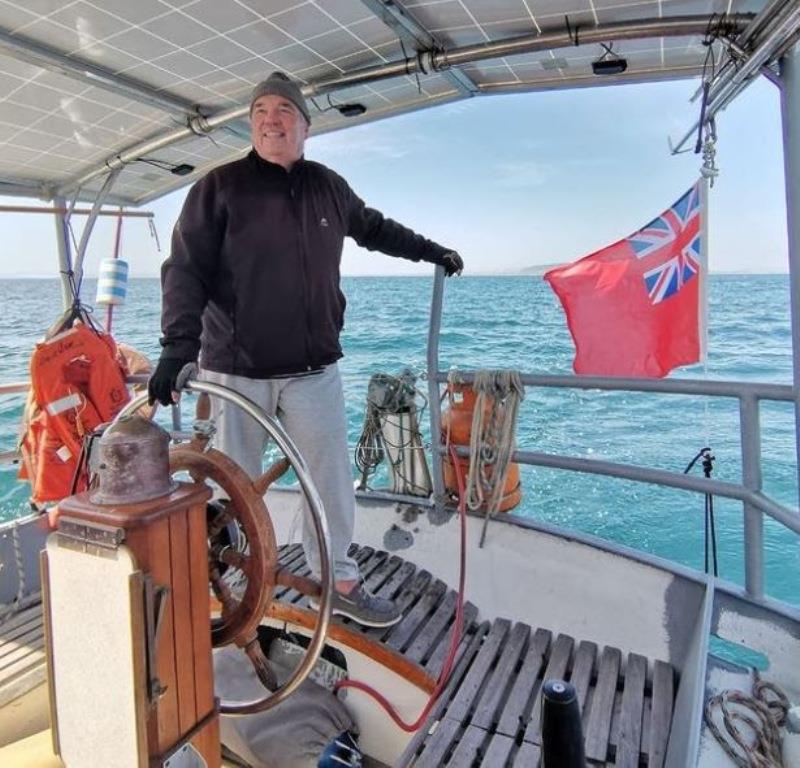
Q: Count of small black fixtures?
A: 3